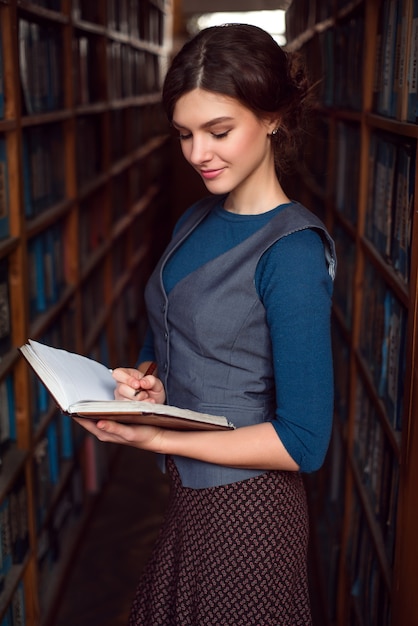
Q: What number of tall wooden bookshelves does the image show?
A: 2